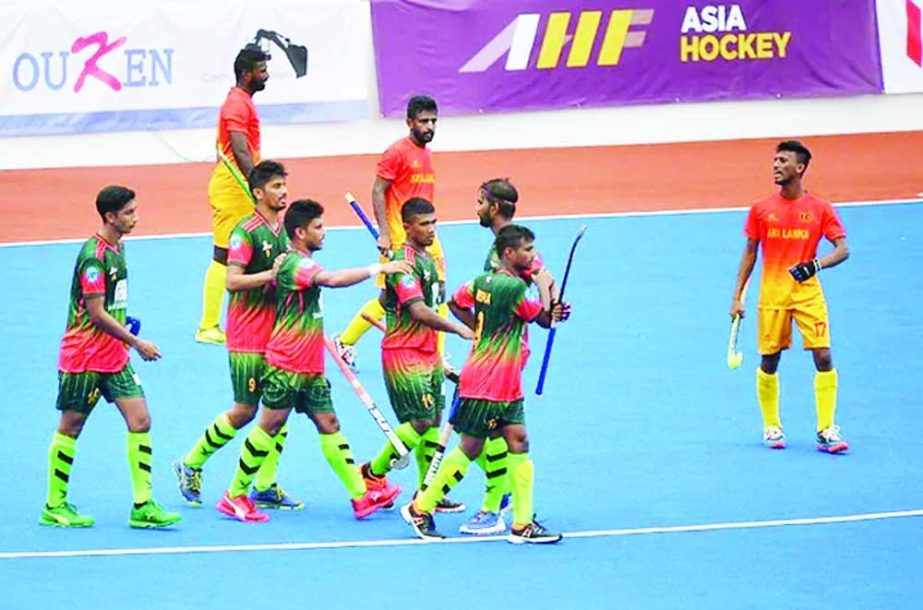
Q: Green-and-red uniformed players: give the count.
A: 6